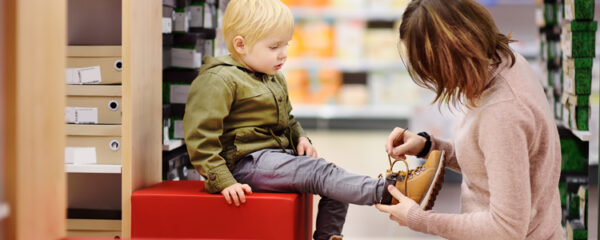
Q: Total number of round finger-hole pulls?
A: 3